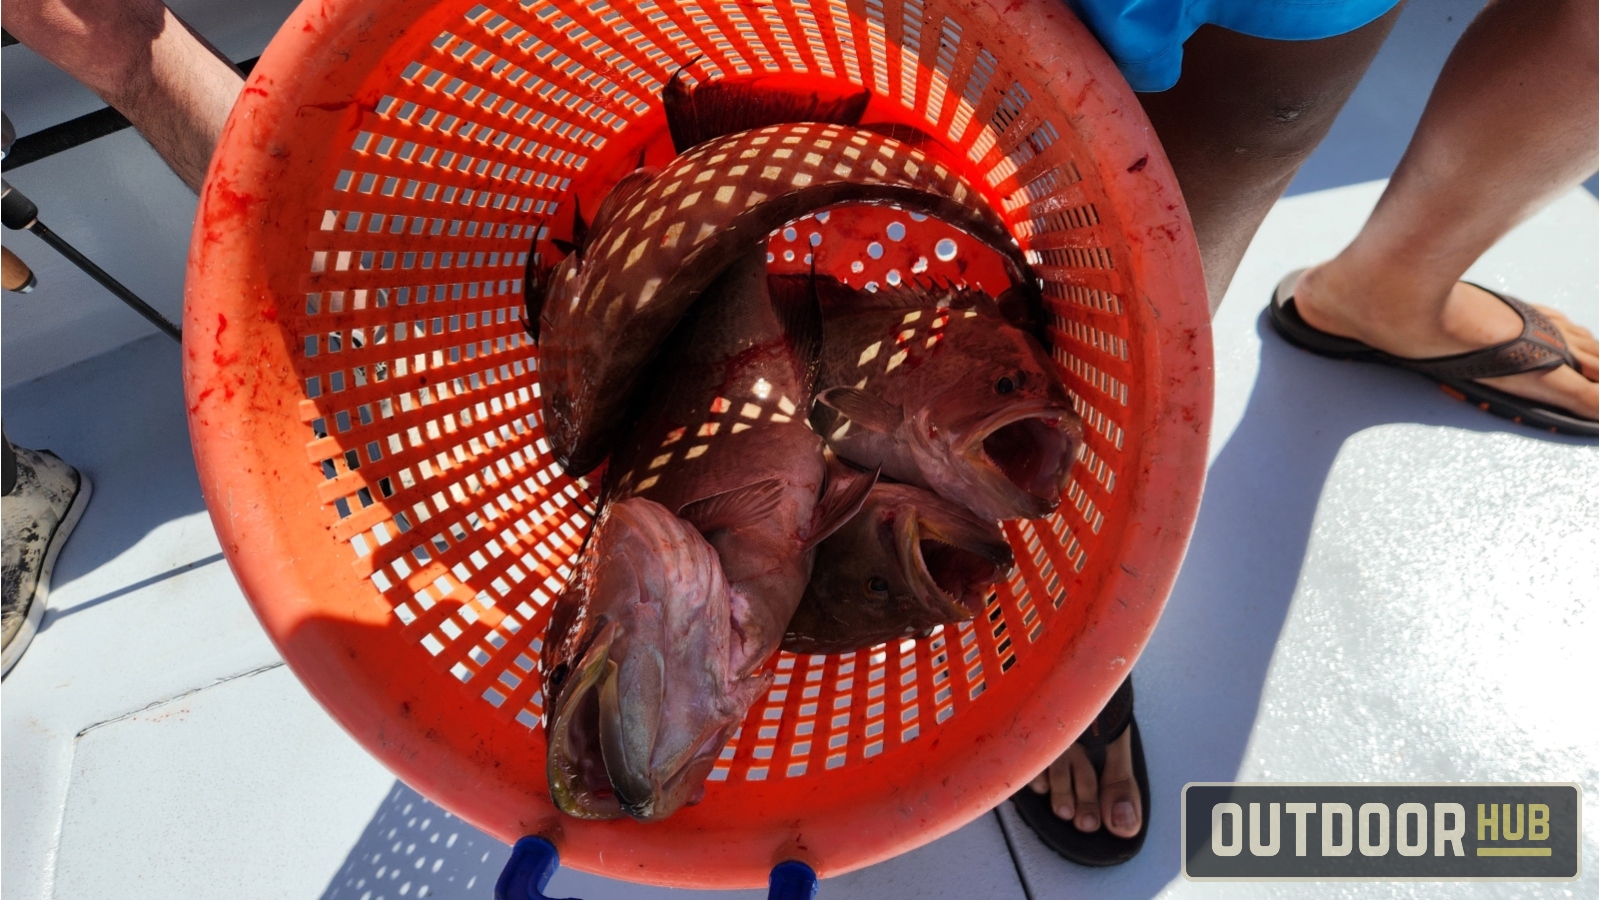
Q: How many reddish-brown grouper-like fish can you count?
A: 4